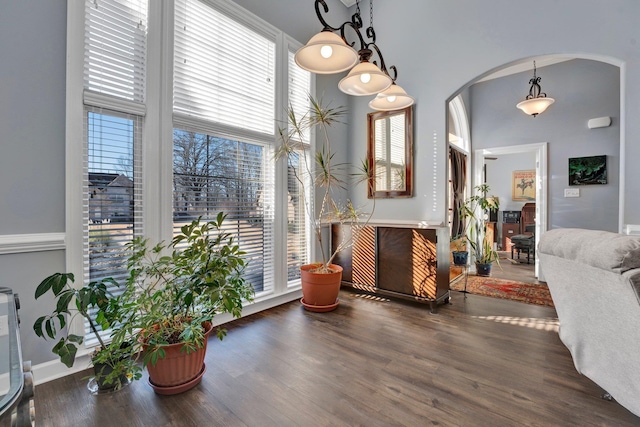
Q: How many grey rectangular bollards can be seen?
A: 0